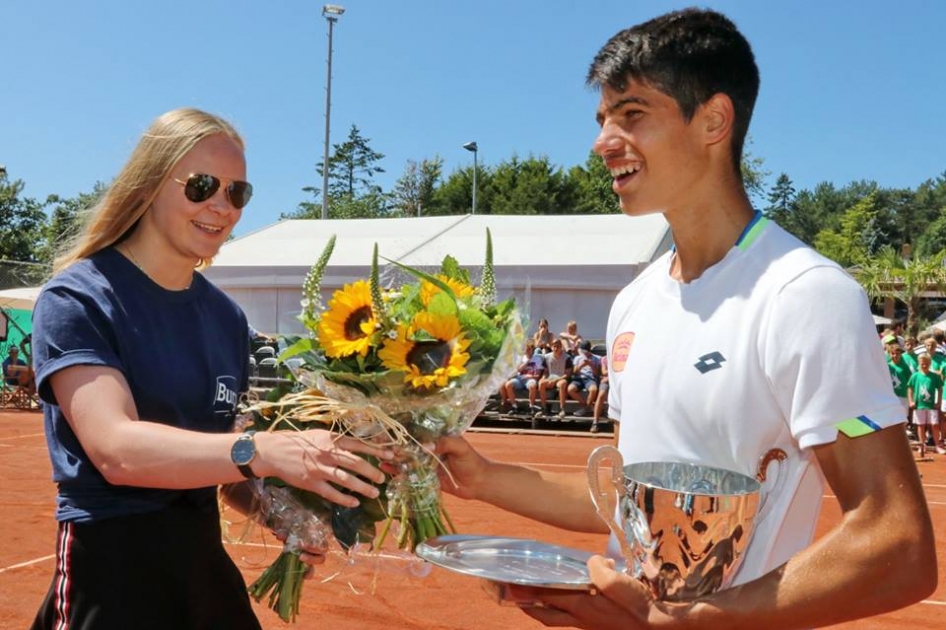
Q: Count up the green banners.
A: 1